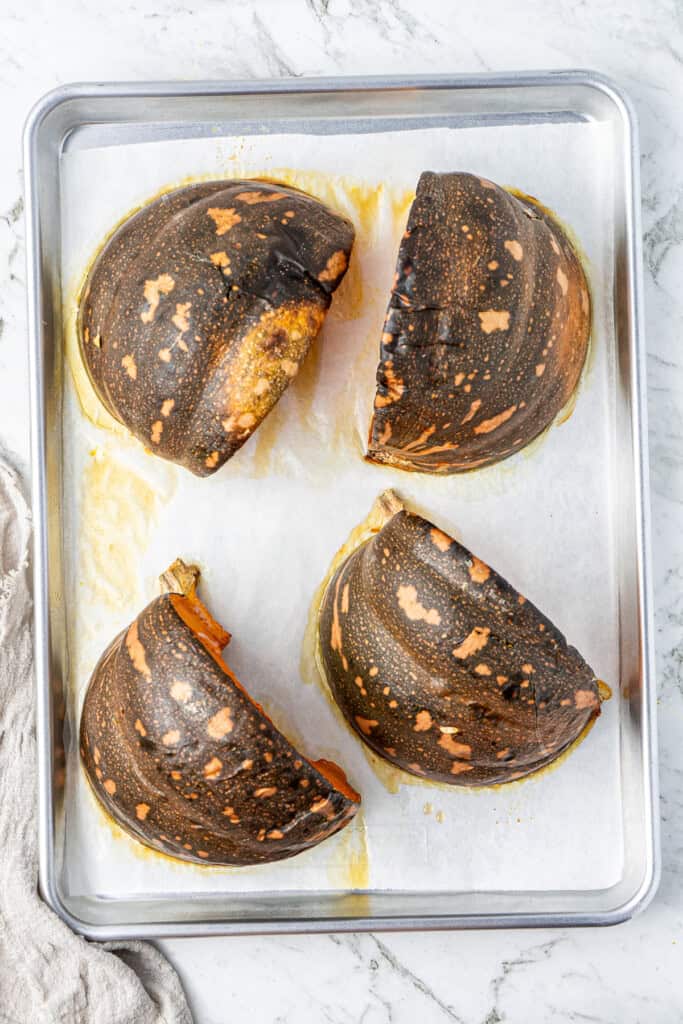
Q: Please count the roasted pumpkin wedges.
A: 4